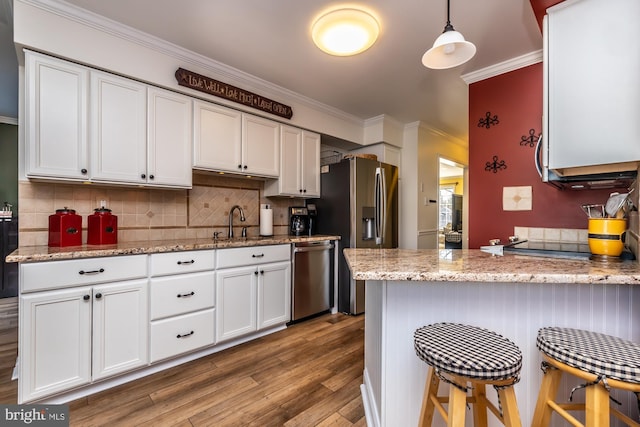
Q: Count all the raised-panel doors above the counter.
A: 7